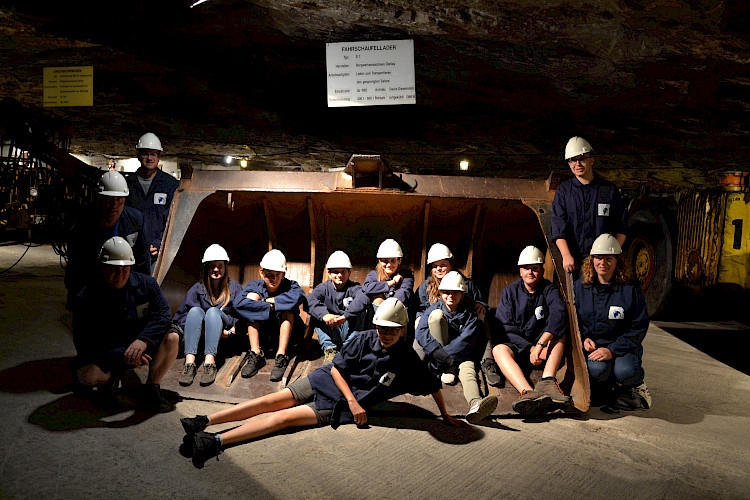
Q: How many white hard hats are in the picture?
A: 13